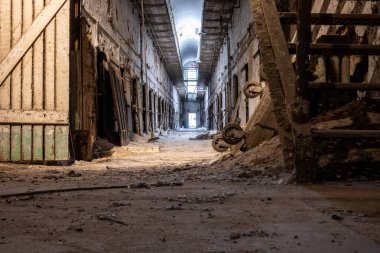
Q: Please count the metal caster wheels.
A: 3